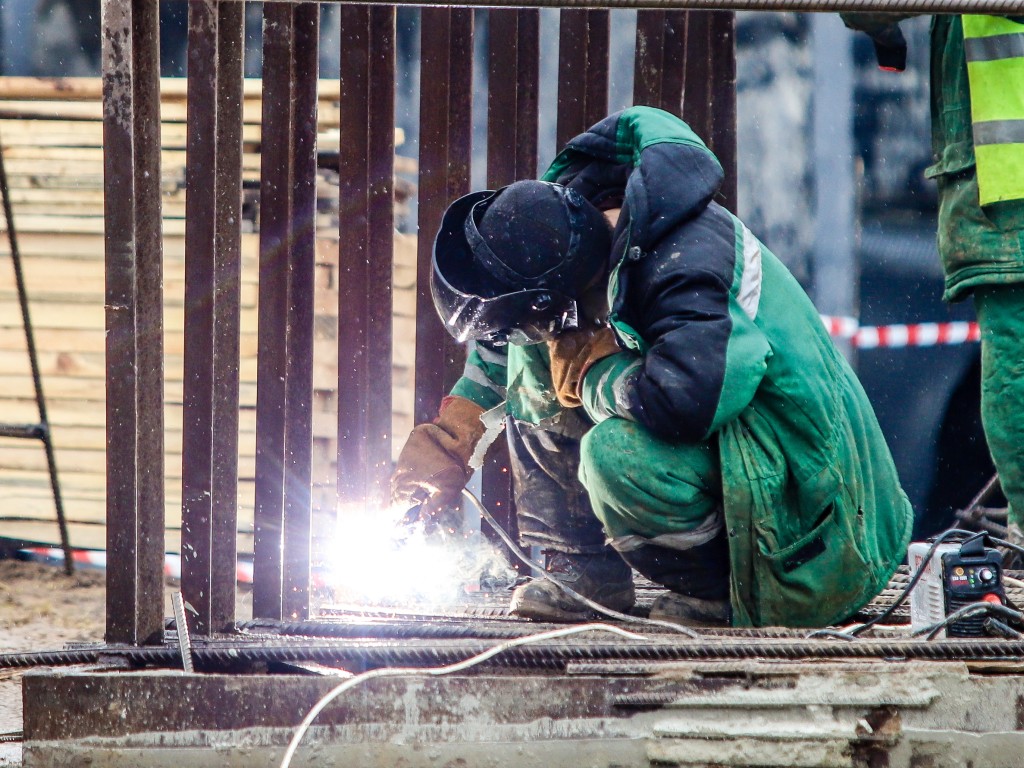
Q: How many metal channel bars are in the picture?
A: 9